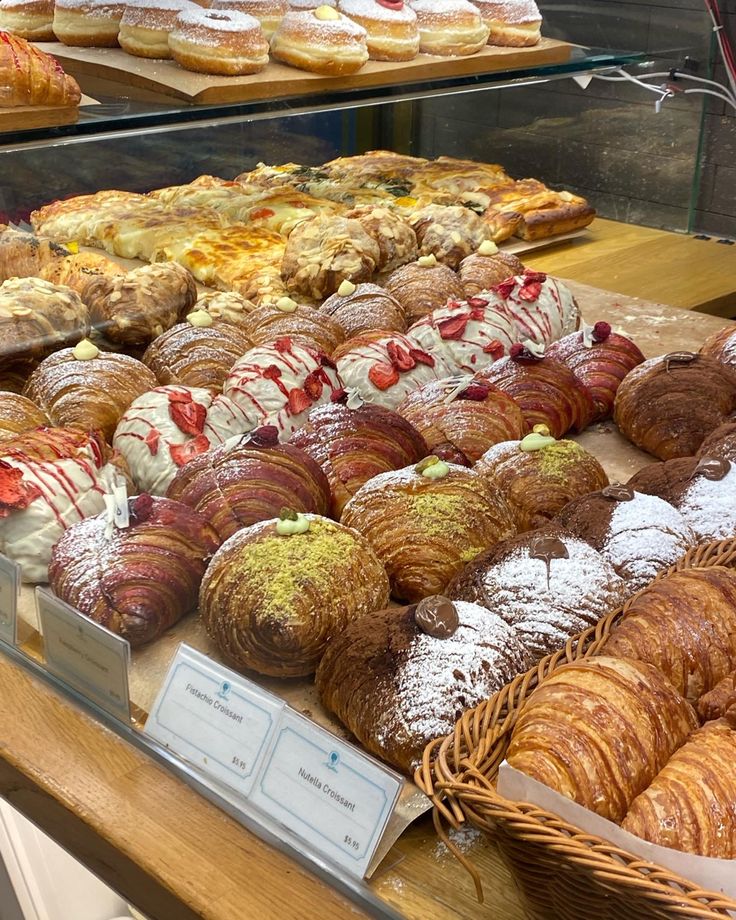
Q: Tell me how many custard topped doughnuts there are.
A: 1